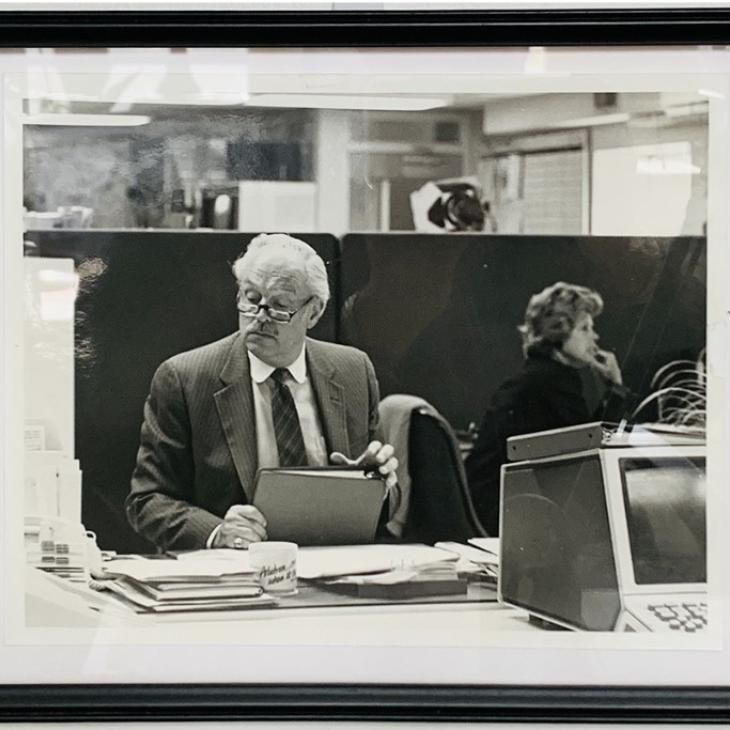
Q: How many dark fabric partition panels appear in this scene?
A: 2